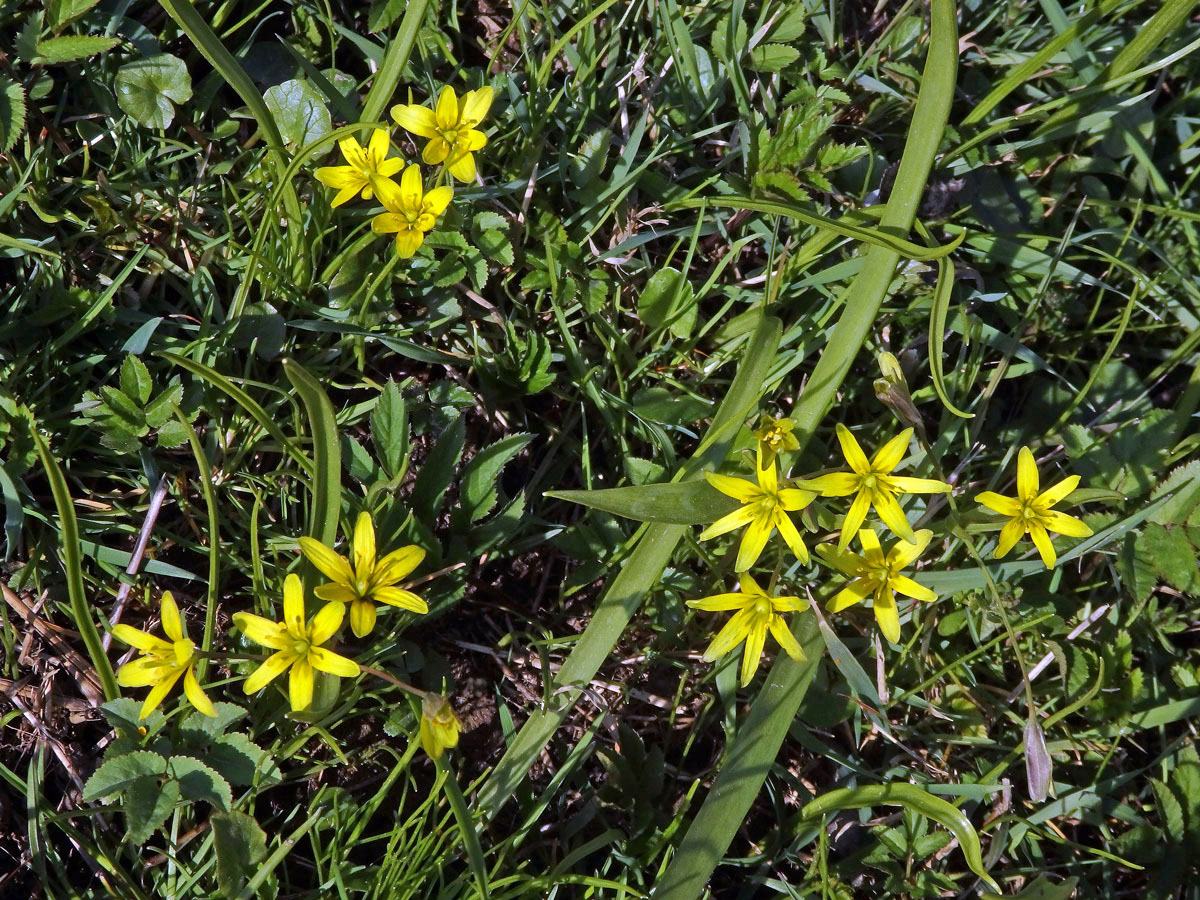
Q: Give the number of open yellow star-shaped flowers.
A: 11